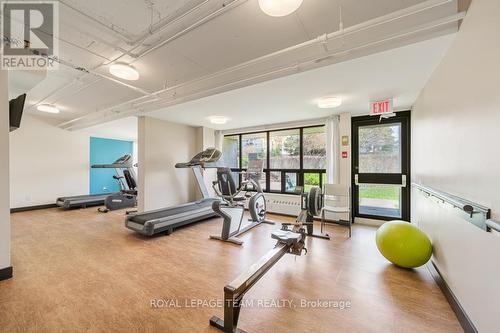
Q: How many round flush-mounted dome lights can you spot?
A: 5